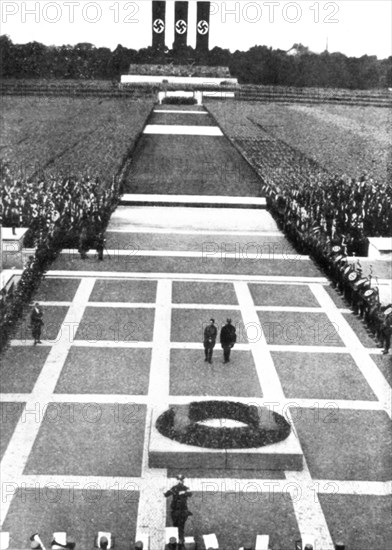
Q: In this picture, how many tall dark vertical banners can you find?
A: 3